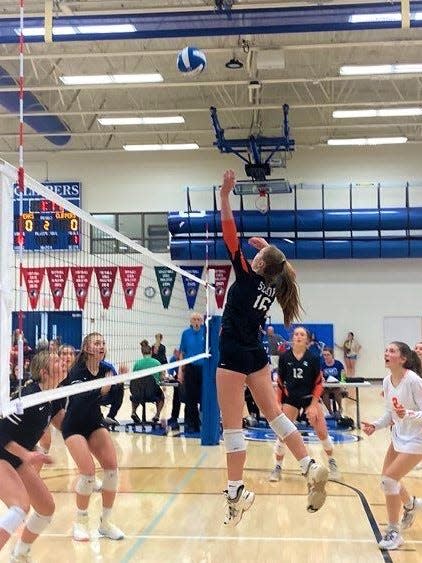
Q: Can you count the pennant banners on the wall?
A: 8